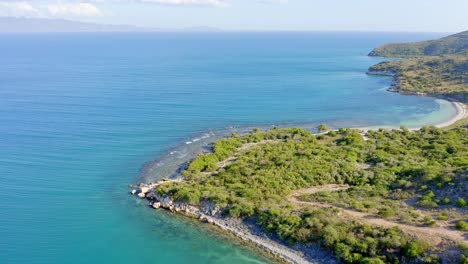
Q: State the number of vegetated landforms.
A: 3